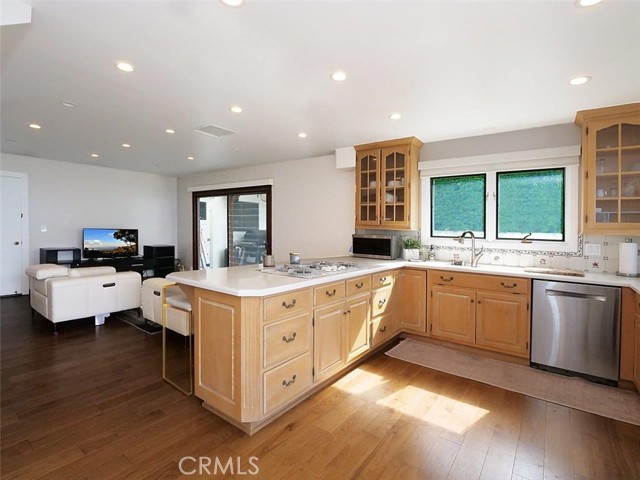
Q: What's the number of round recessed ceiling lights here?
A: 13